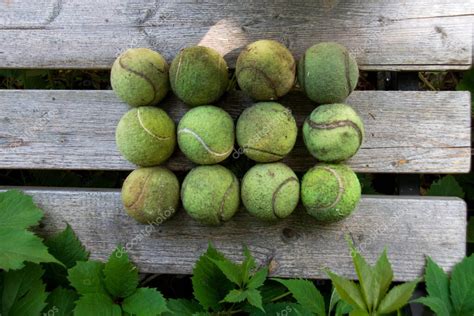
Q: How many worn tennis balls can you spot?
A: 12